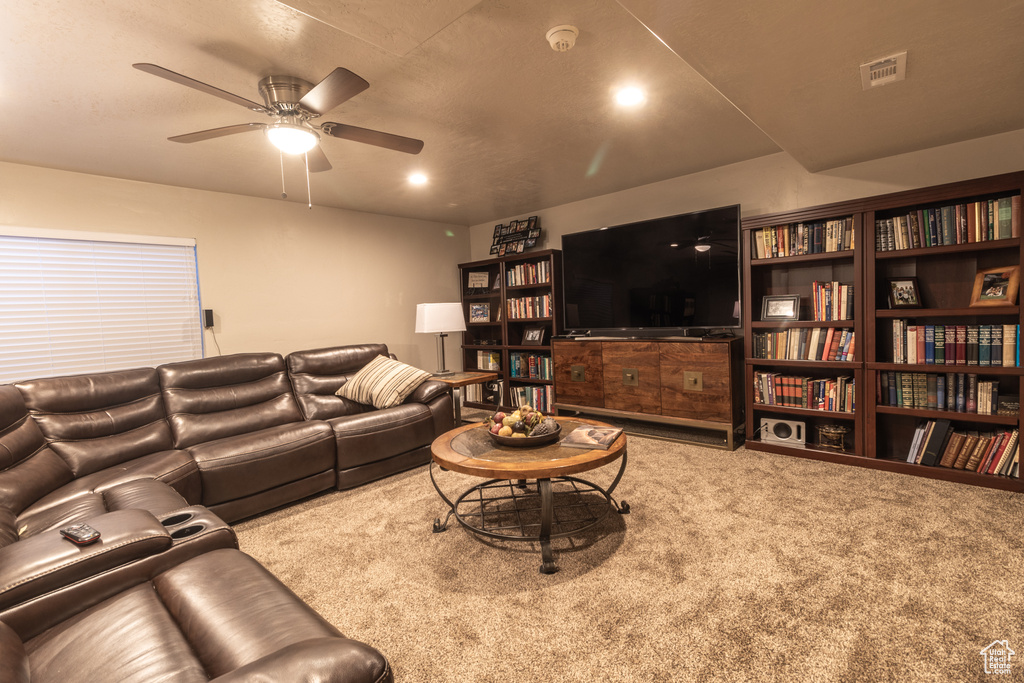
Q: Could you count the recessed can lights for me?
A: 2